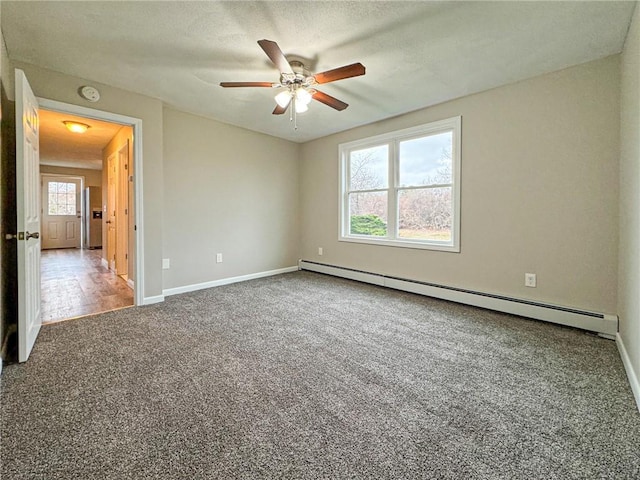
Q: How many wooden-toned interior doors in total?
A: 2